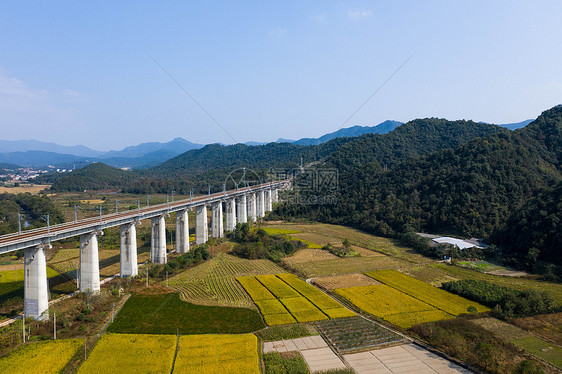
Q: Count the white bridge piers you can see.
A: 13